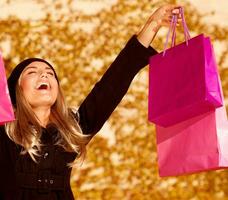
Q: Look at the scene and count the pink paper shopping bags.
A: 3